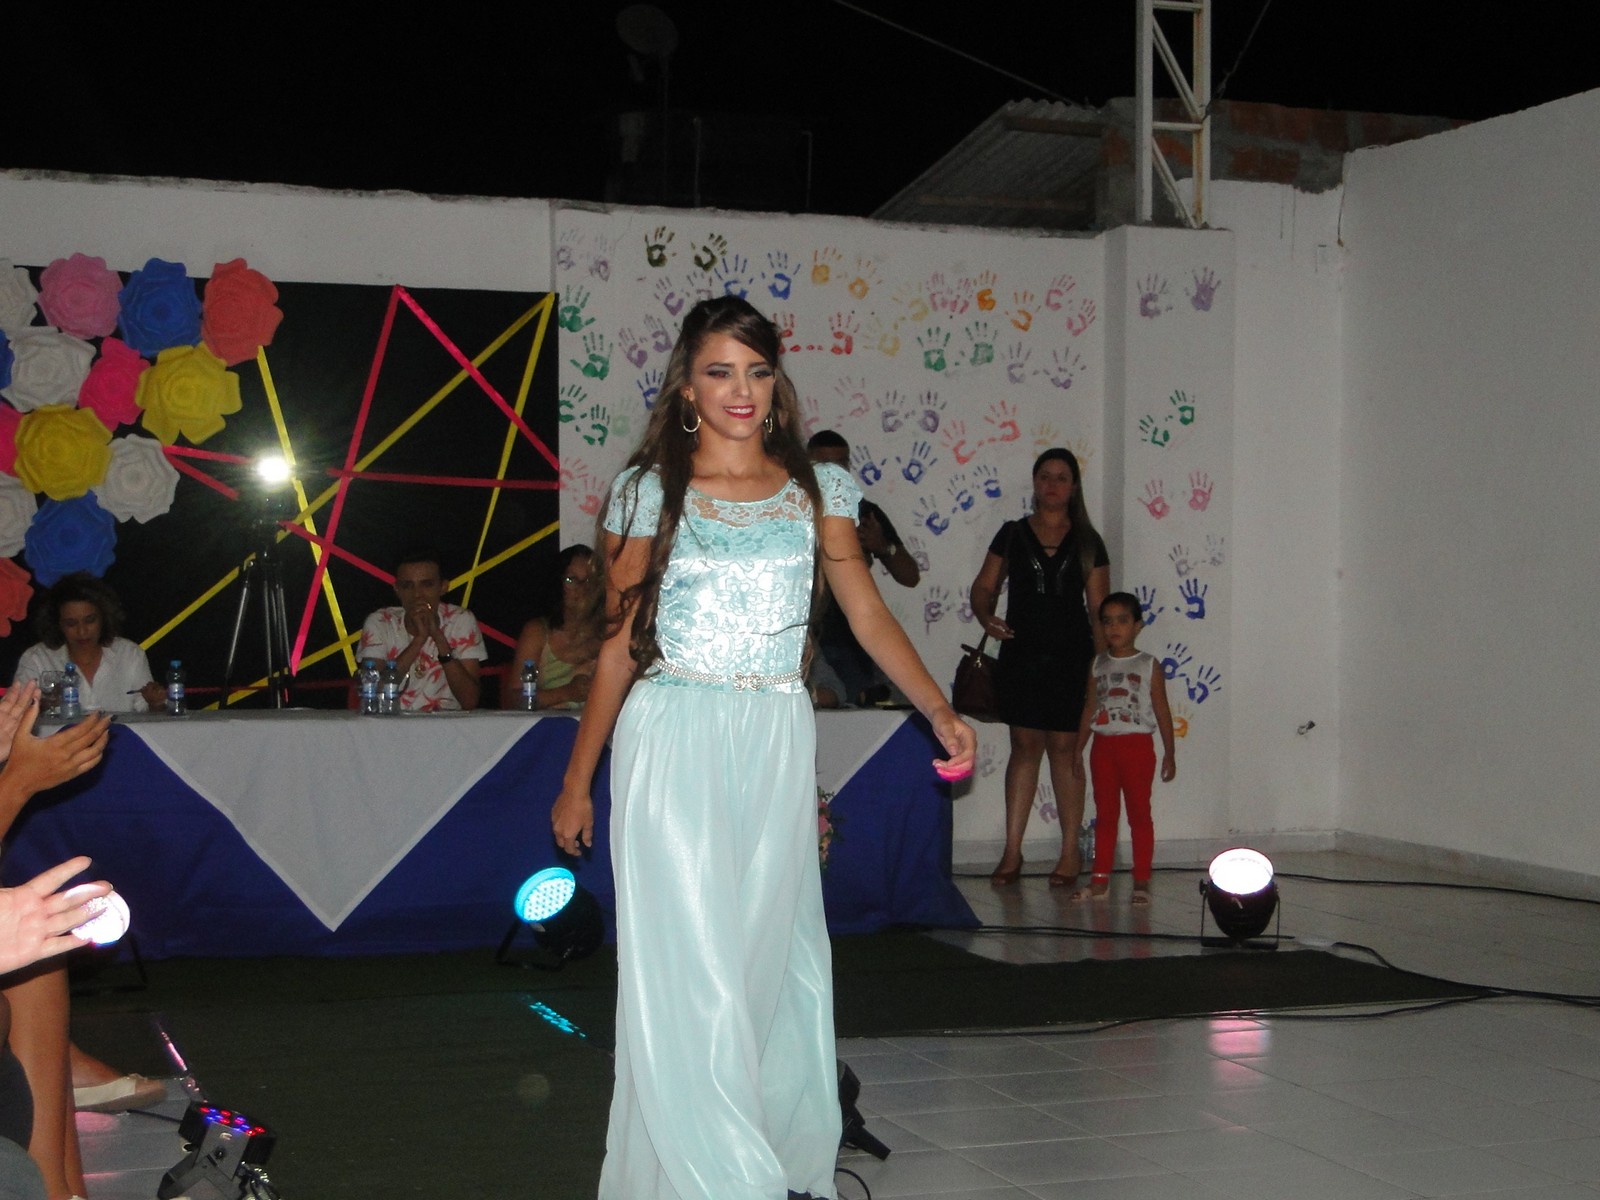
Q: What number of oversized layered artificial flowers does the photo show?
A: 14